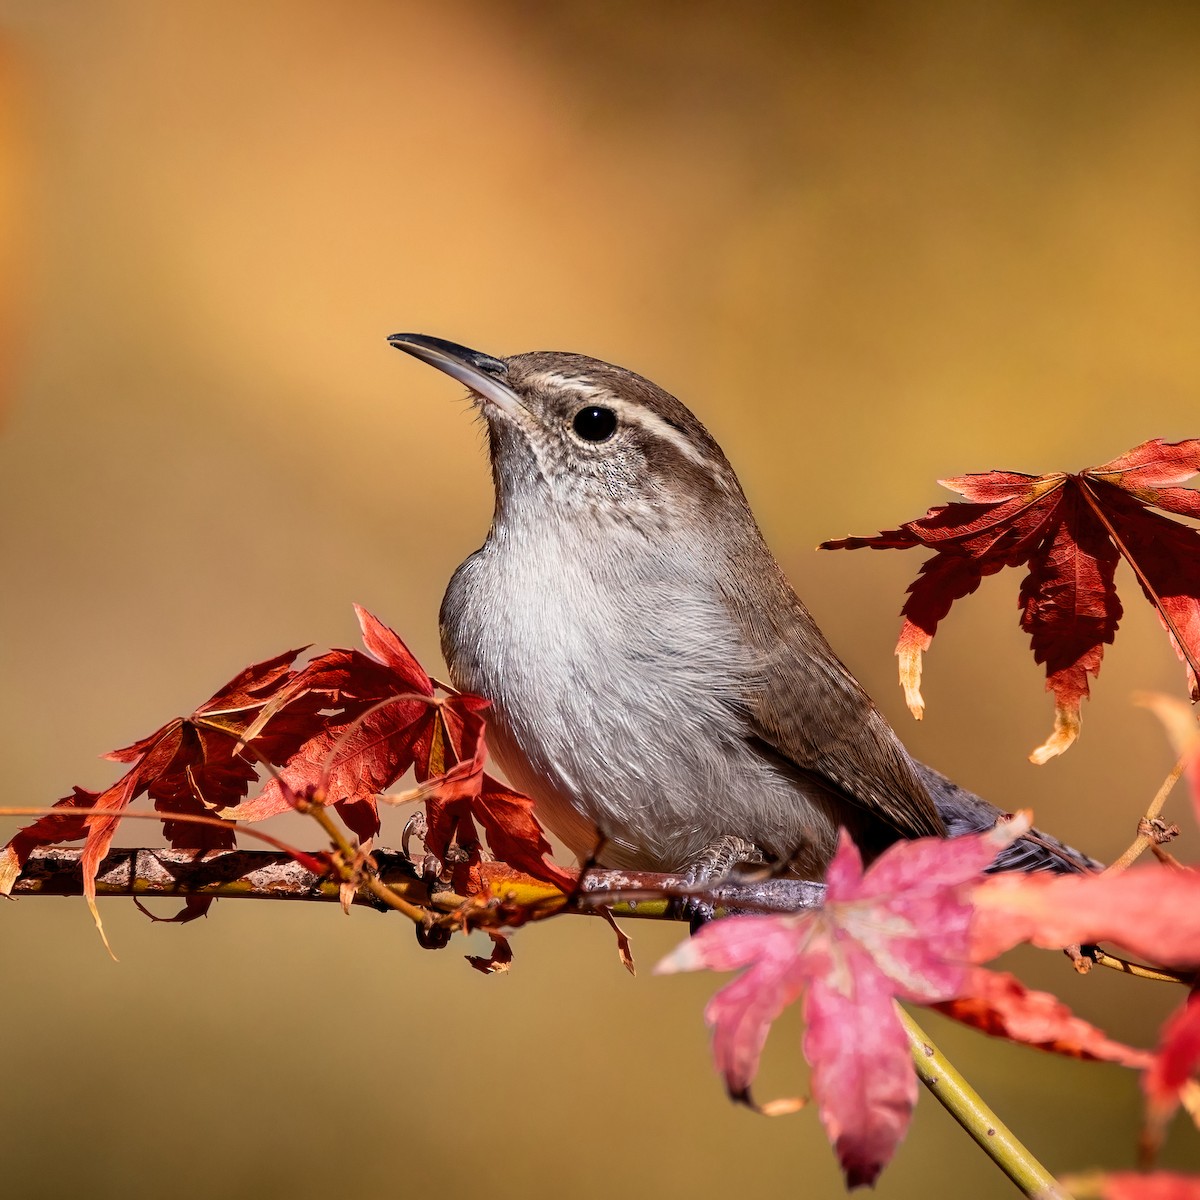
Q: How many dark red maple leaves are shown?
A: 3